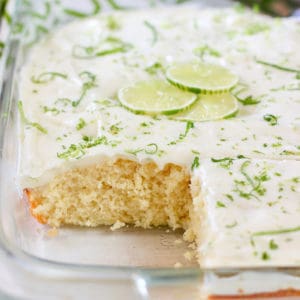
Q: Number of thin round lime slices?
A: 3